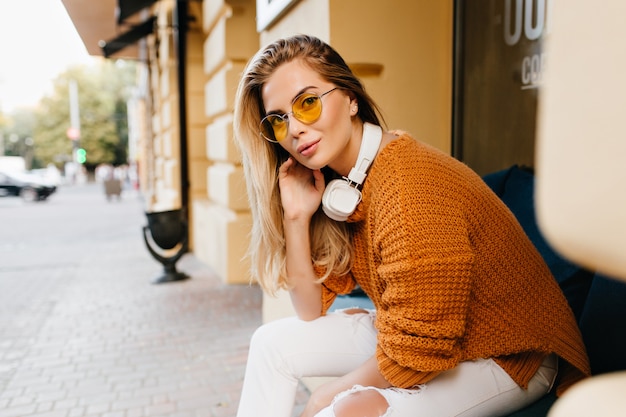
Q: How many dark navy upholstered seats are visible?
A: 1